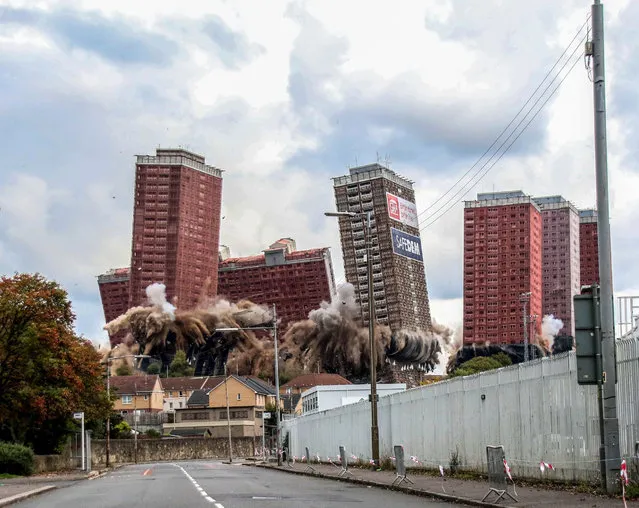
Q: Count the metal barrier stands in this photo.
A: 5